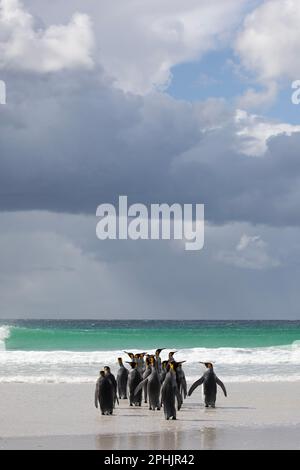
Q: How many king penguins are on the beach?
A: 15